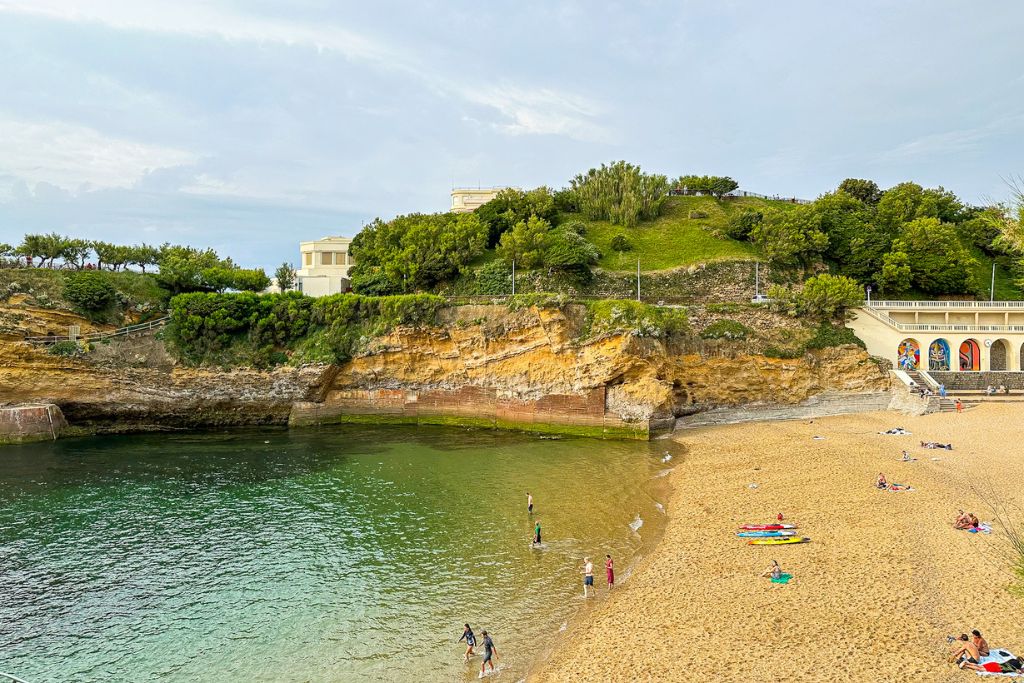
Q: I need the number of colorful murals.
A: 3